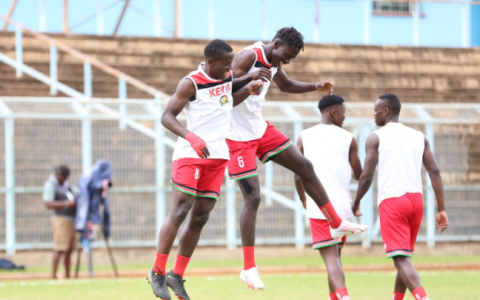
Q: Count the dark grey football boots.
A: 2